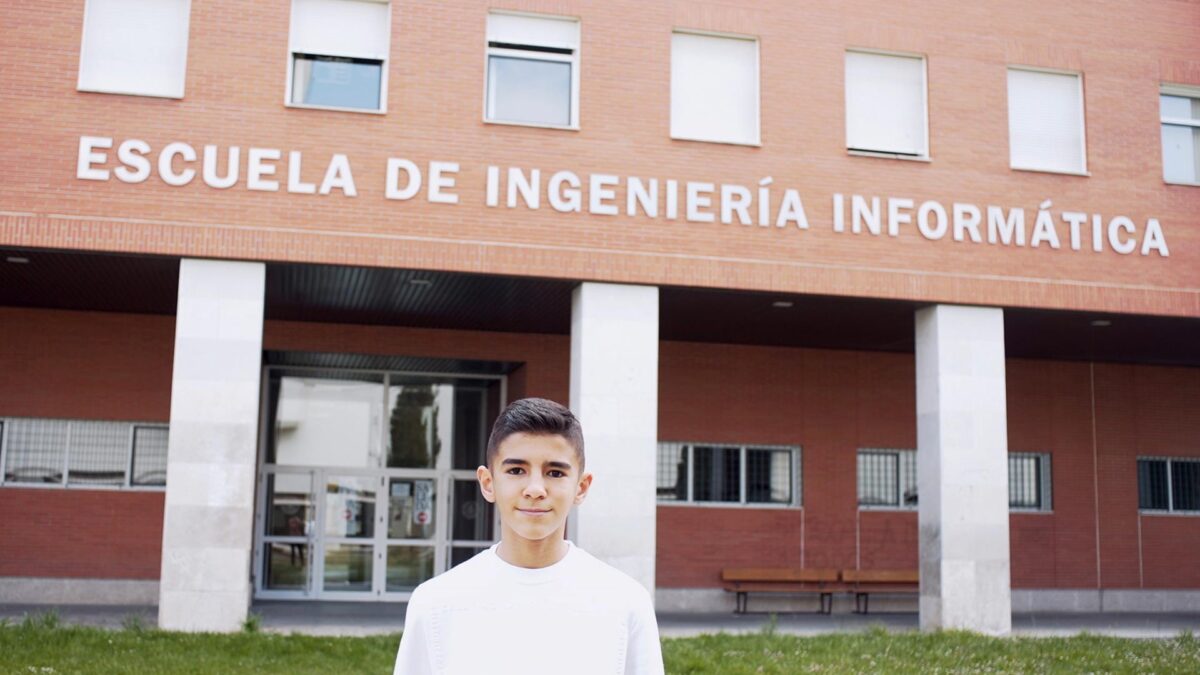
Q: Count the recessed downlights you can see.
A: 4